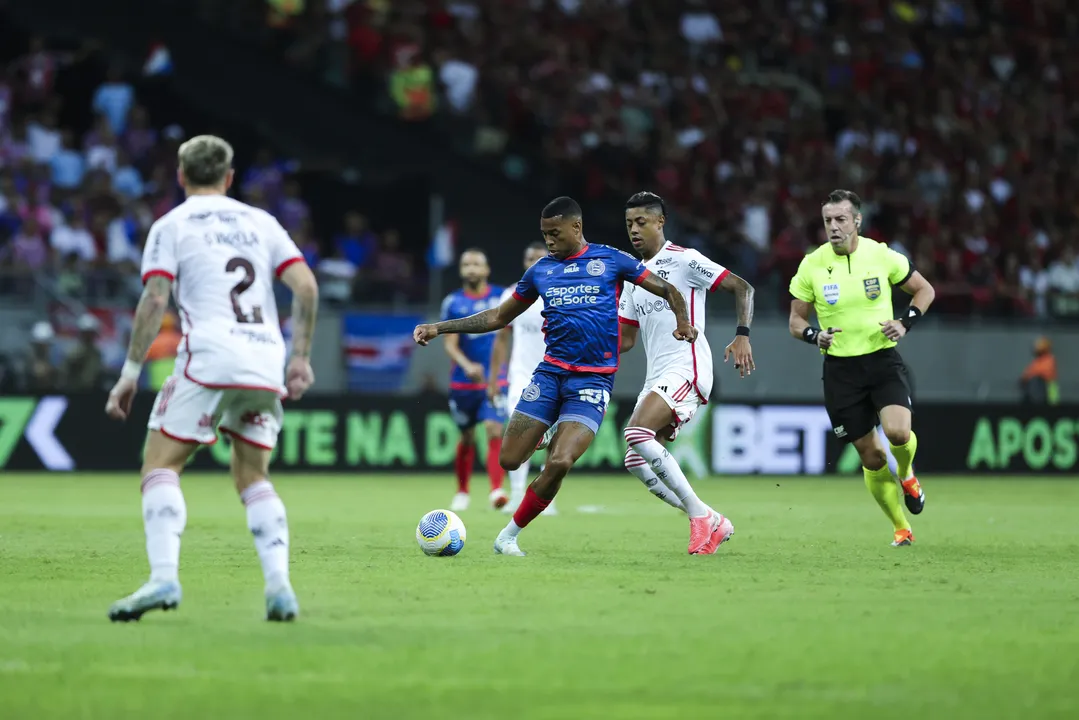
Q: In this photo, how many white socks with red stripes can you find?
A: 4